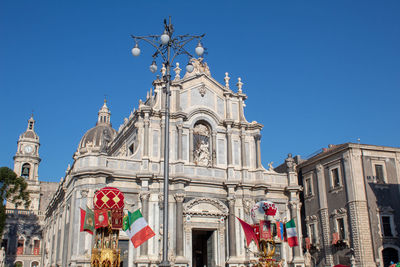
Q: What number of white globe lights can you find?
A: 5